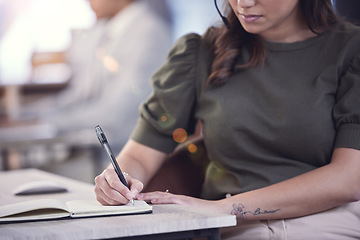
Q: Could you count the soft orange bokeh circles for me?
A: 3